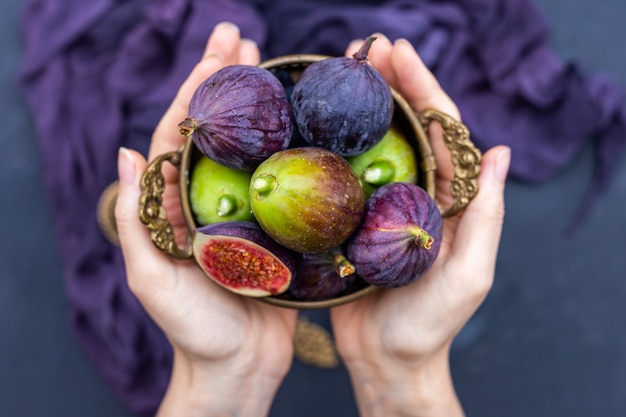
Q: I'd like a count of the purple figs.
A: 5